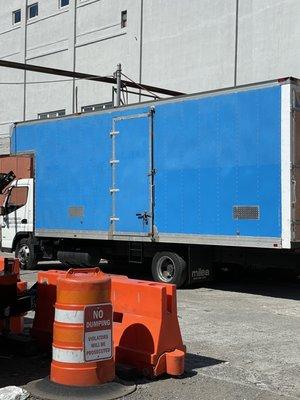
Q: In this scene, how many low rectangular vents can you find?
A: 2